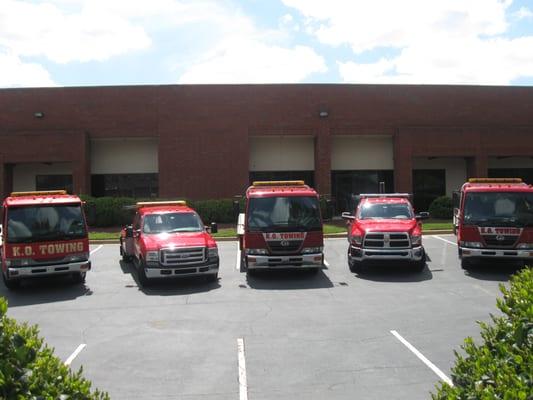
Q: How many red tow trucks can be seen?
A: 5